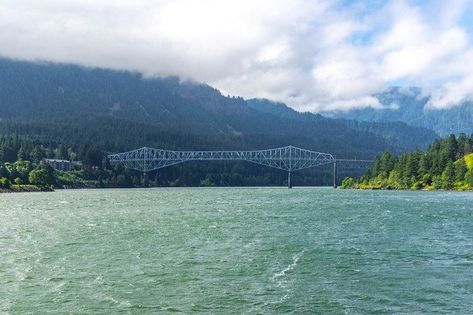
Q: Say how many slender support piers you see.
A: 3